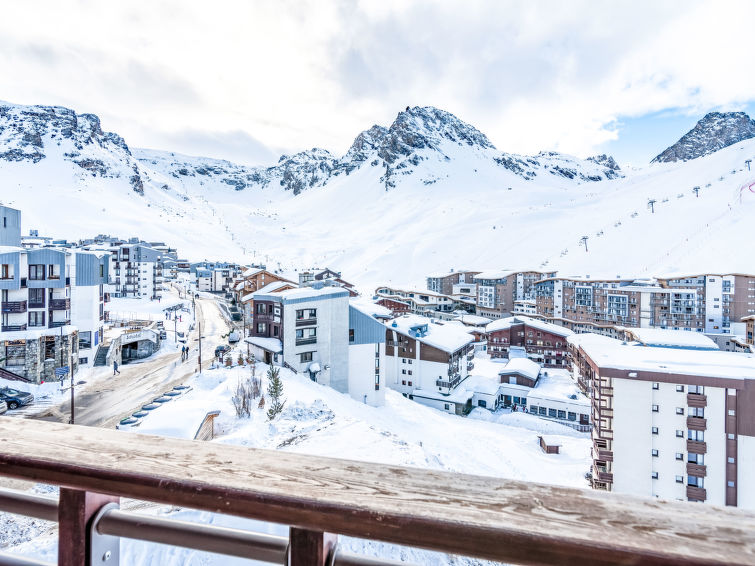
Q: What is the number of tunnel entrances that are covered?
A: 1